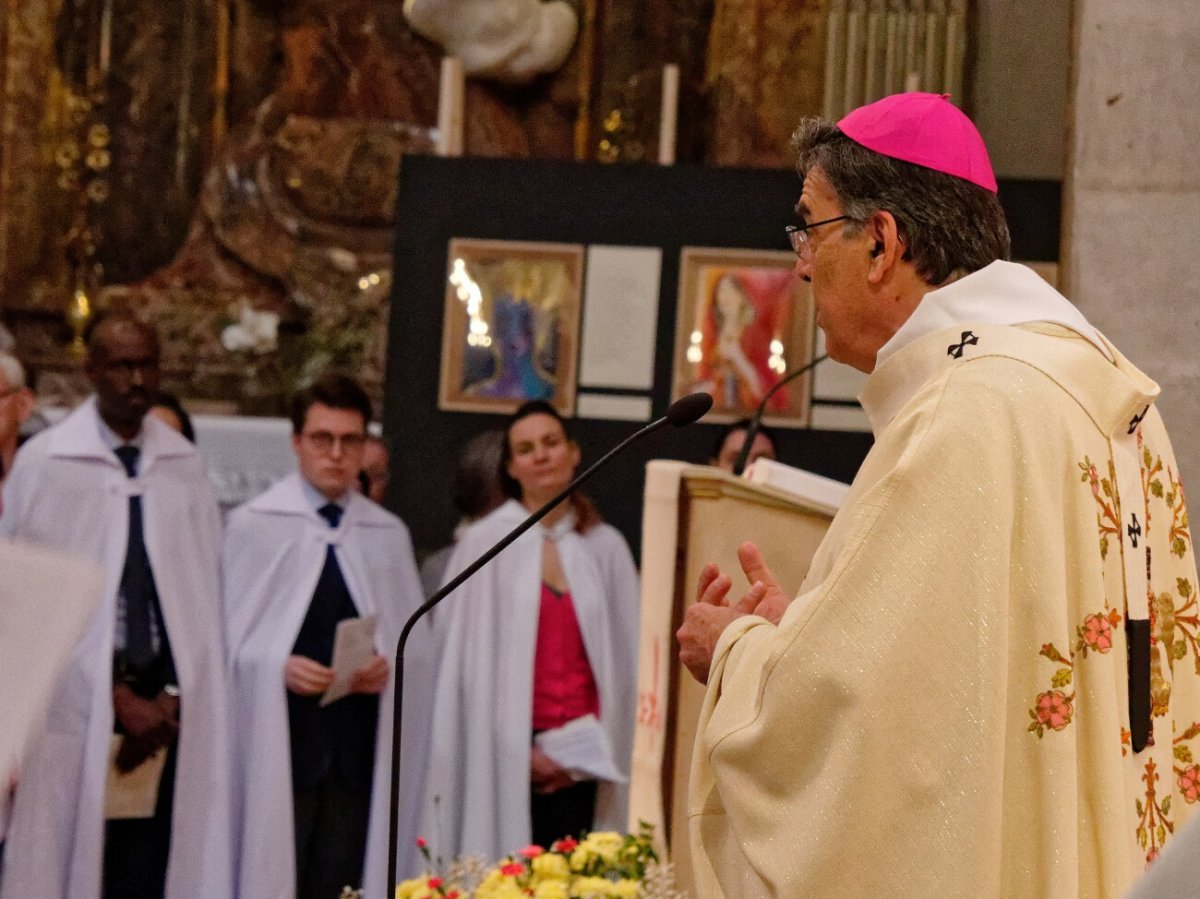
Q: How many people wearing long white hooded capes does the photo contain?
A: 3